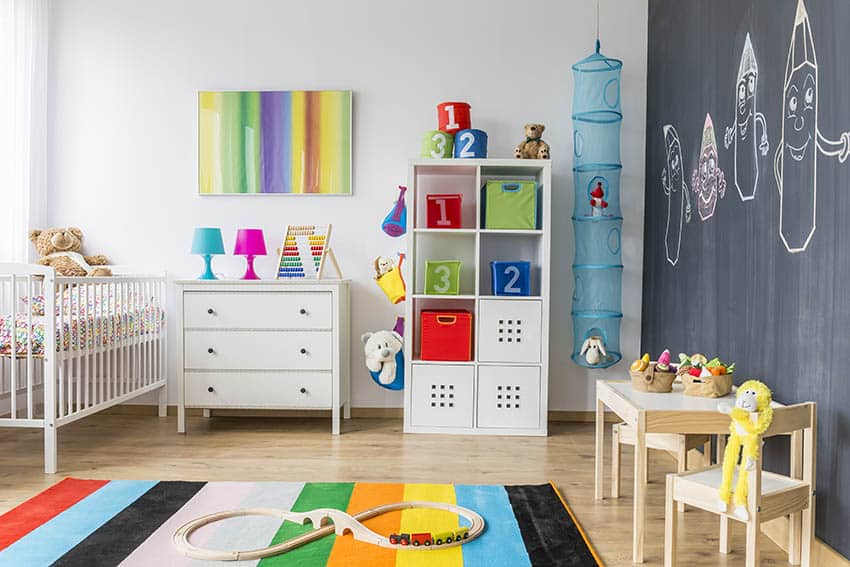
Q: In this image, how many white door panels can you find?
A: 3